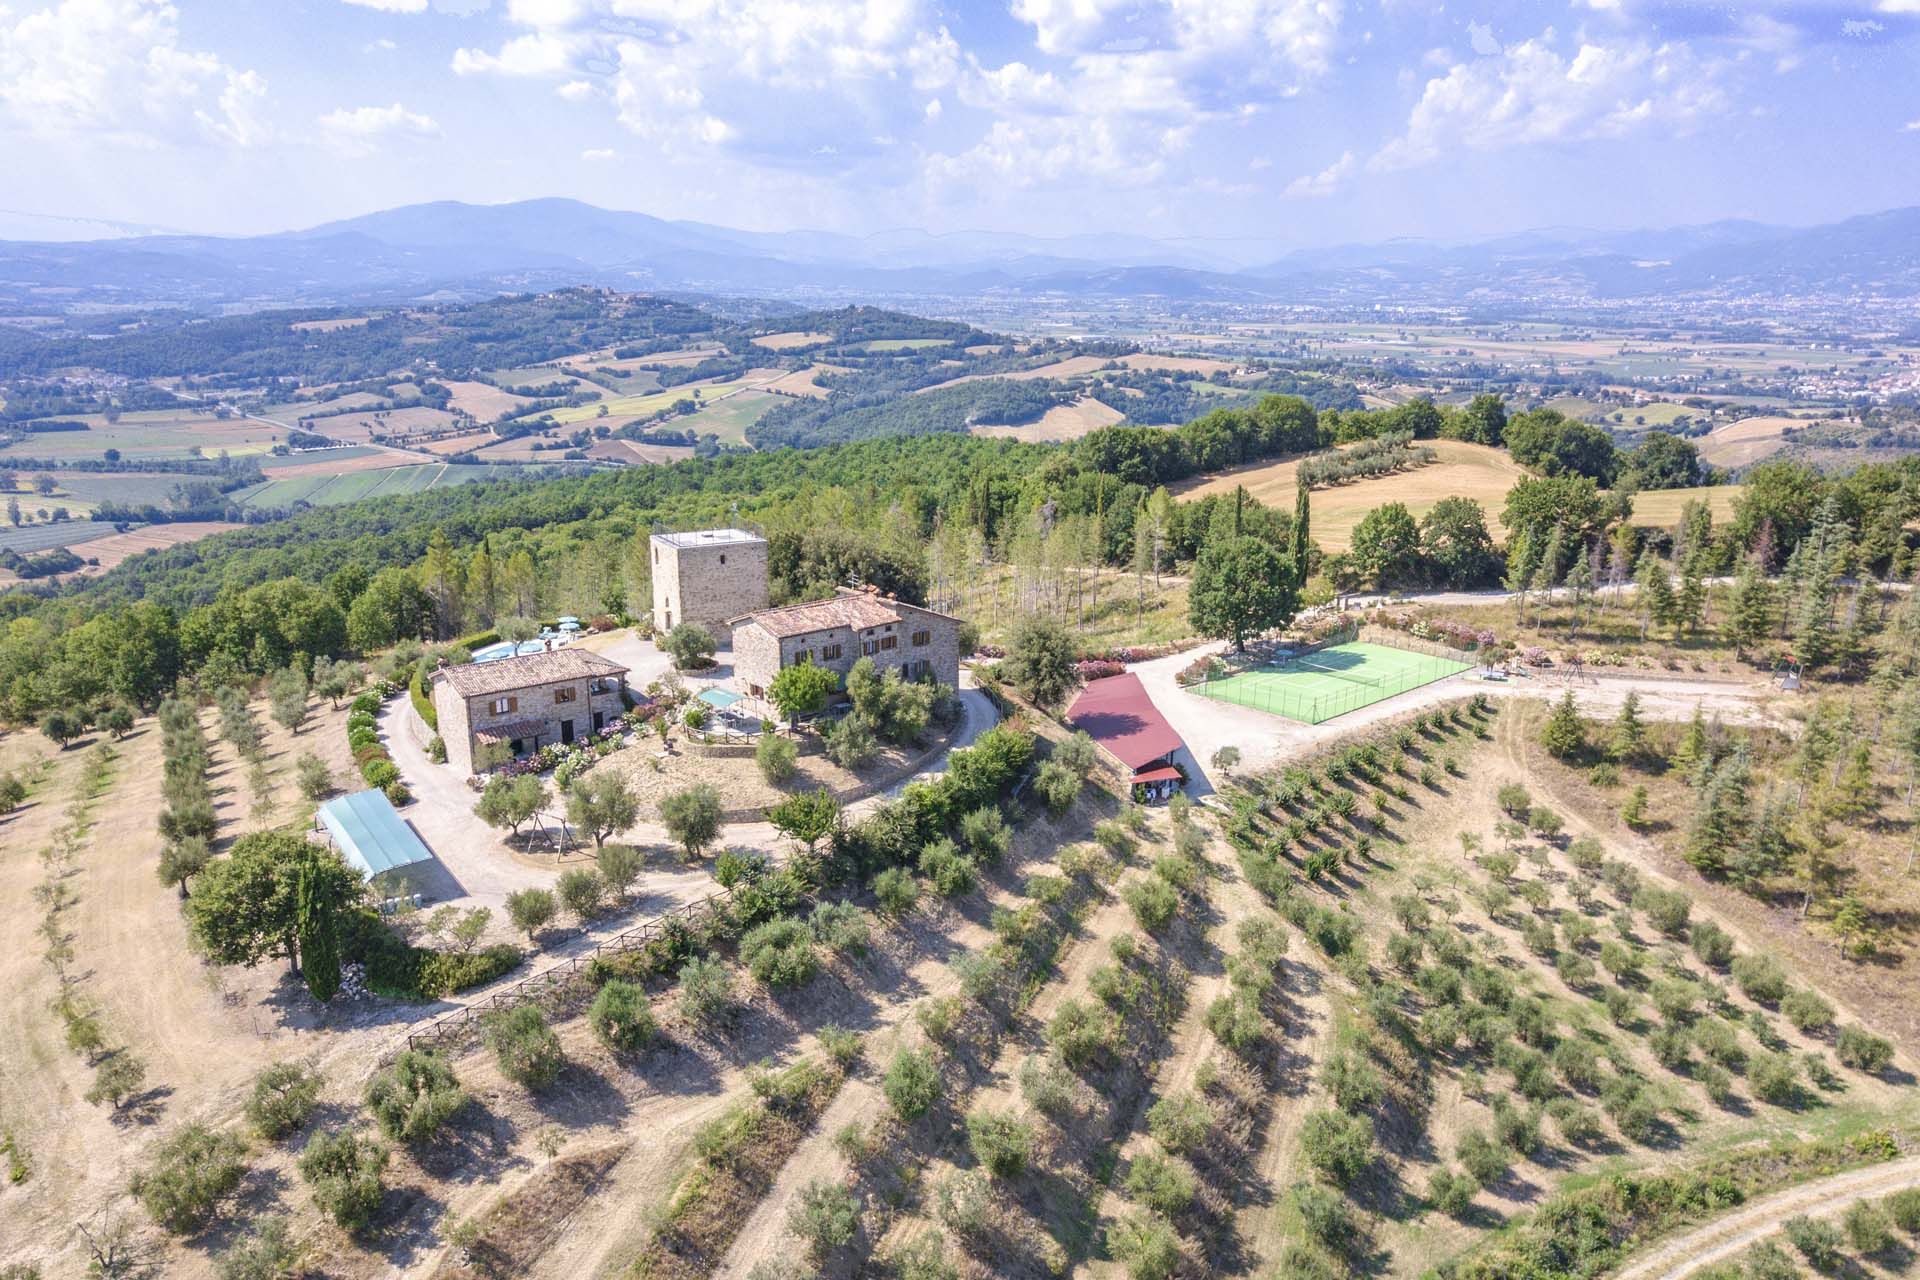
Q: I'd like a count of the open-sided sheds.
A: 2